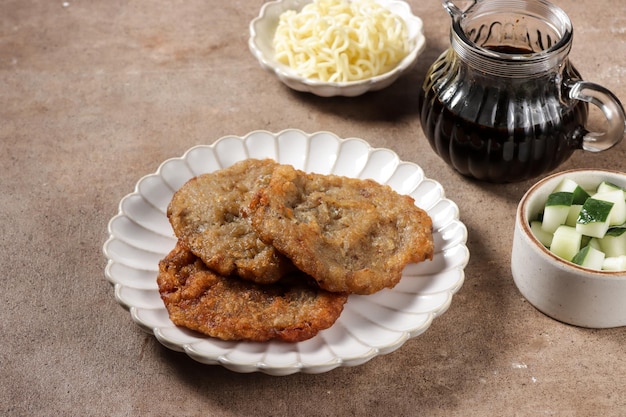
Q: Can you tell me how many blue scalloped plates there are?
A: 0